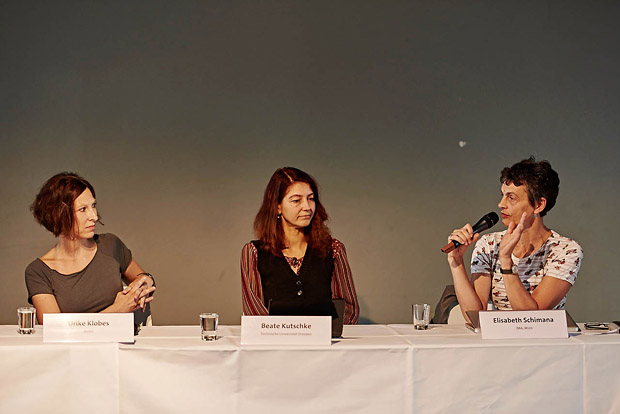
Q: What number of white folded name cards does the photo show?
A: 3